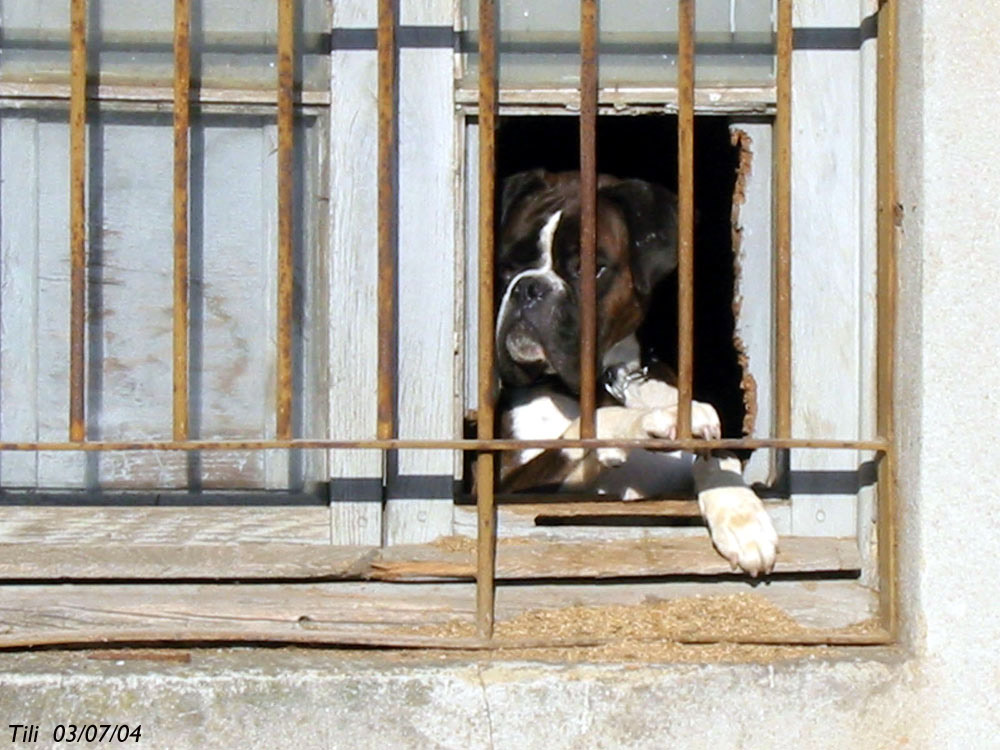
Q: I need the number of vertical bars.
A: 9